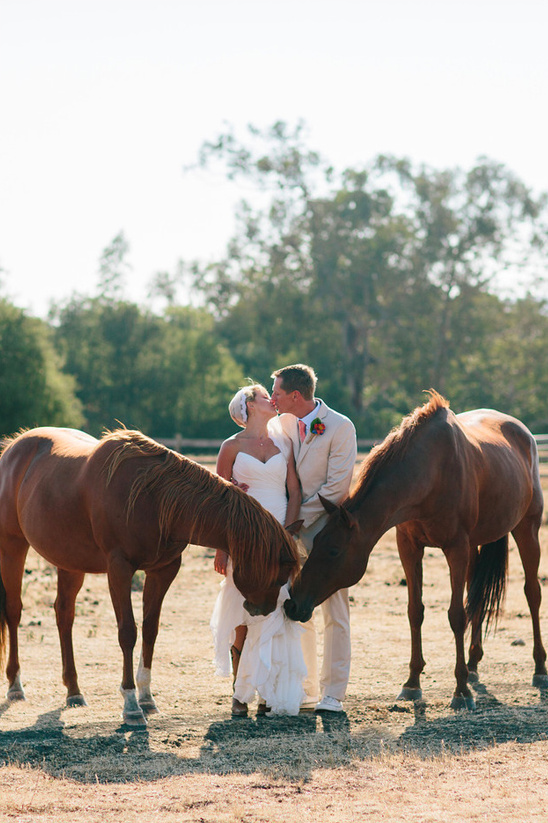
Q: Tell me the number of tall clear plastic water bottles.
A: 0